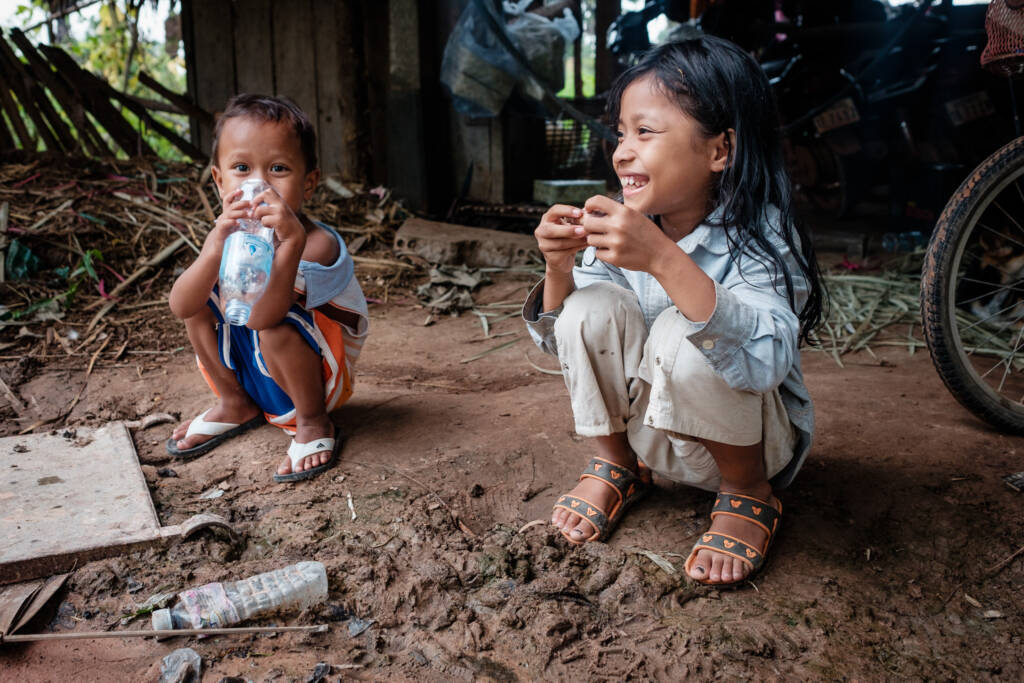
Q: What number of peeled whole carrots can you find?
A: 0